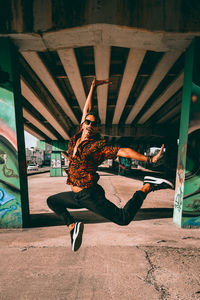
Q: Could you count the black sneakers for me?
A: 2